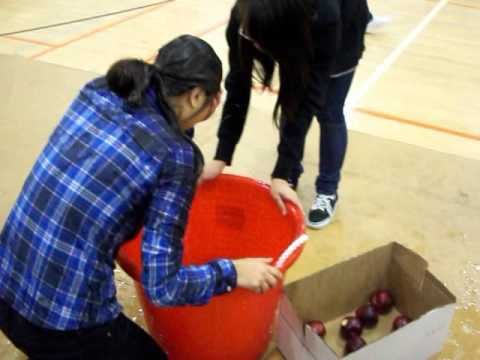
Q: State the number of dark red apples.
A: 6